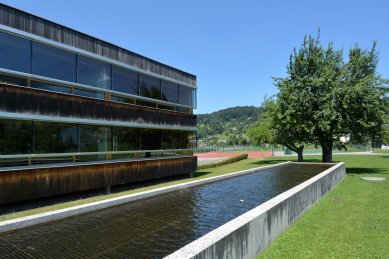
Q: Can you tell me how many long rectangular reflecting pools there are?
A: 1